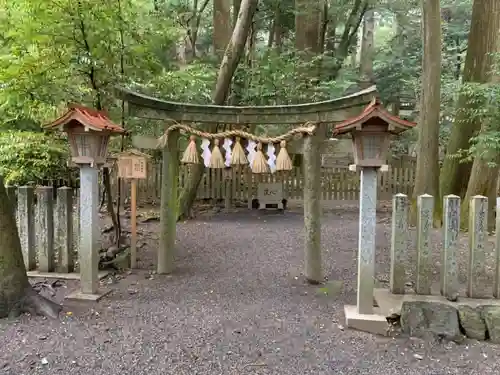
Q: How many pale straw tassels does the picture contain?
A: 5